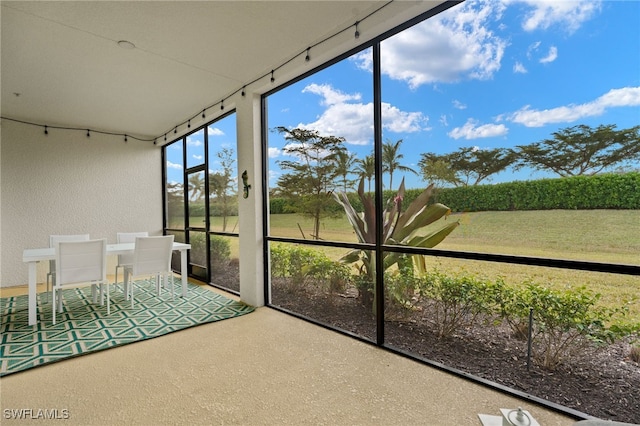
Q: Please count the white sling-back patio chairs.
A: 4